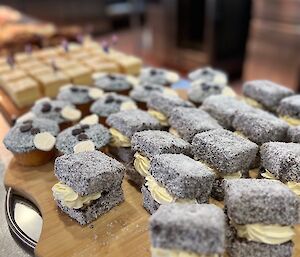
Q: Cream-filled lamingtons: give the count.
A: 15